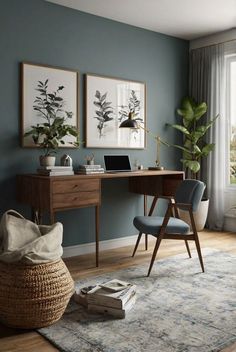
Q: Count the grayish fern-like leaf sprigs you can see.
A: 2